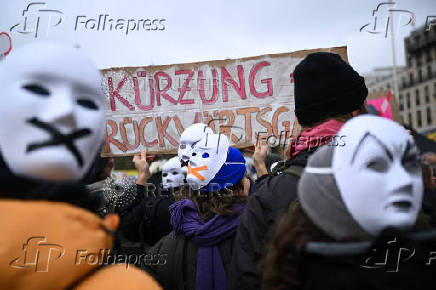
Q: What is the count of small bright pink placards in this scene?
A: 1